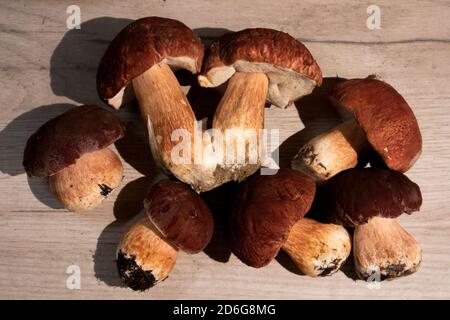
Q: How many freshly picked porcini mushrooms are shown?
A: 7